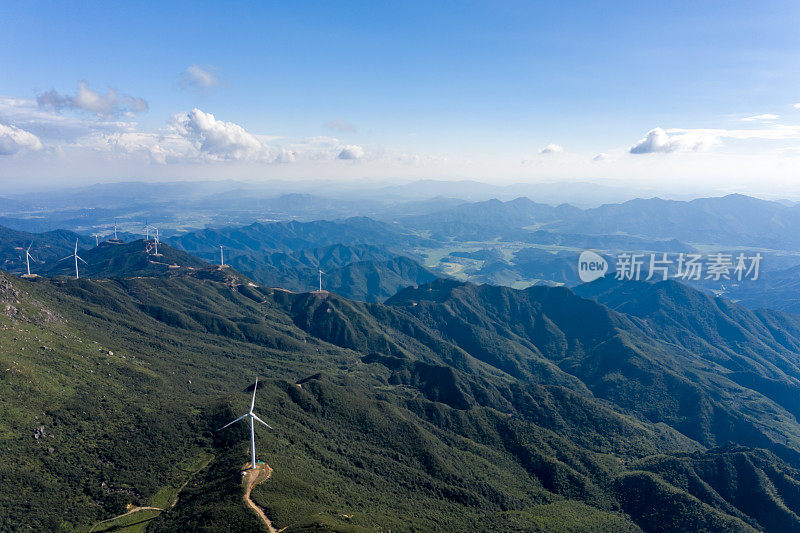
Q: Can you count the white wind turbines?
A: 10